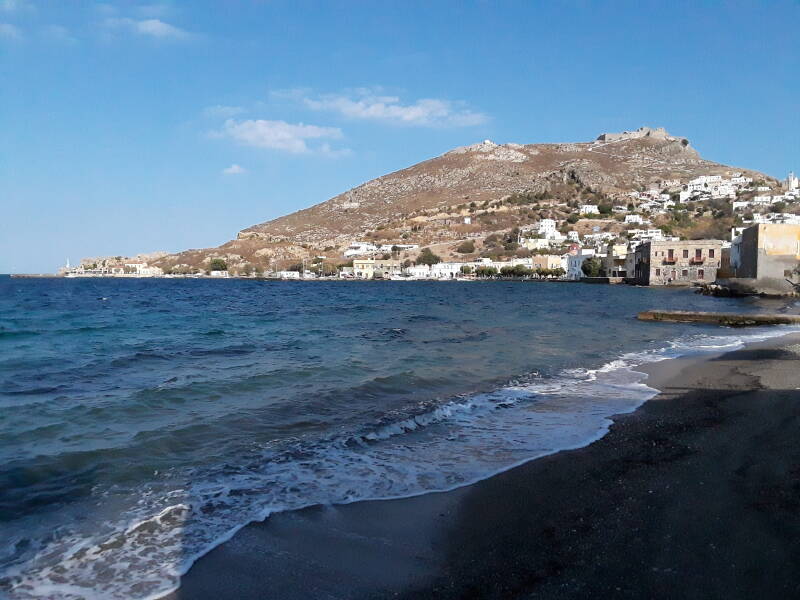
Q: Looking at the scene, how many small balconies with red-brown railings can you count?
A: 2